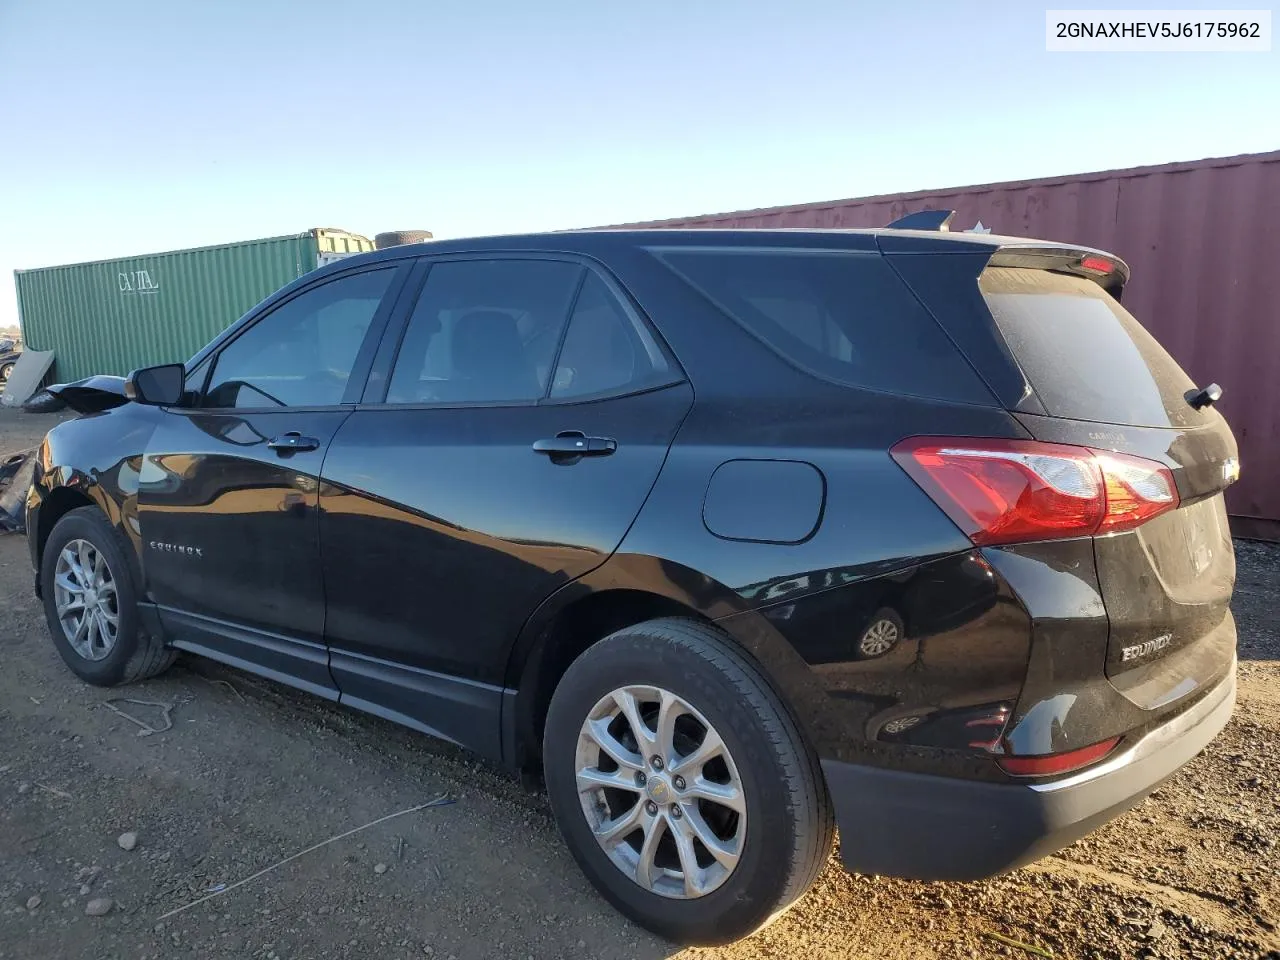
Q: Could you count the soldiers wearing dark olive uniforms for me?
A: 0